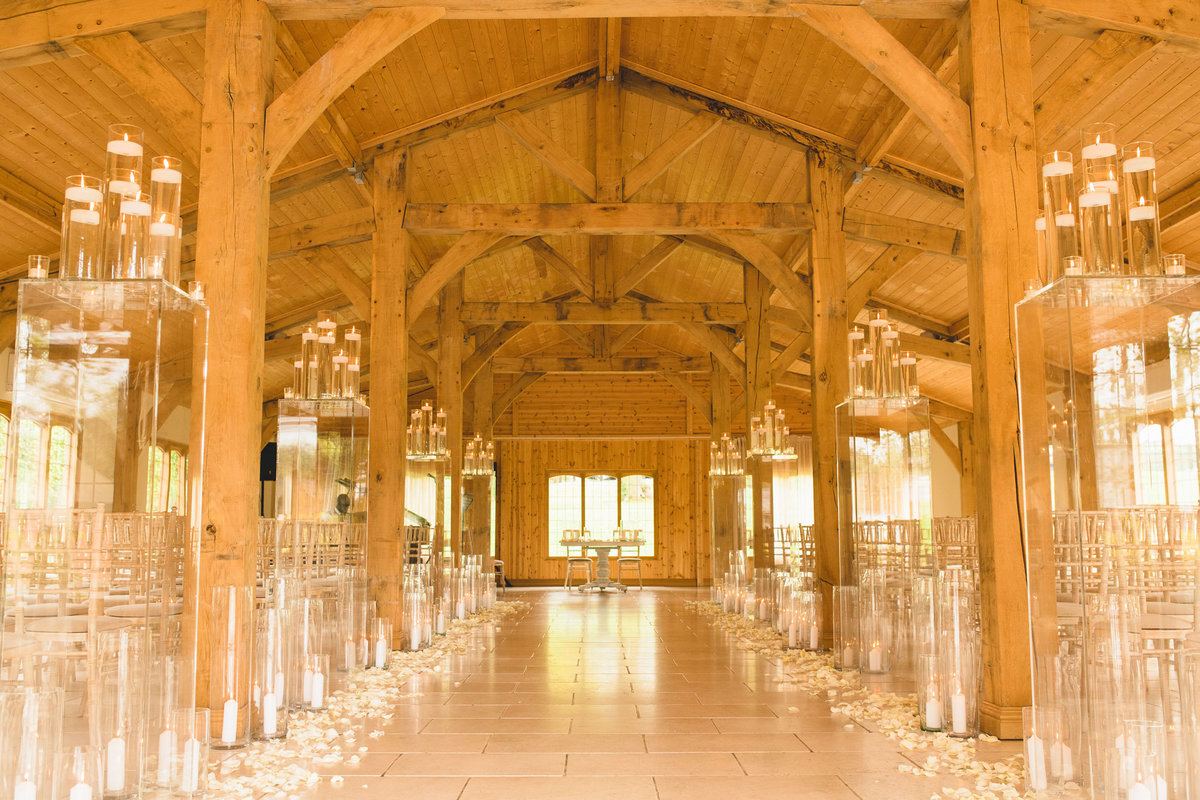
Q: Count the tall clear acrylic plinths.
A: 8